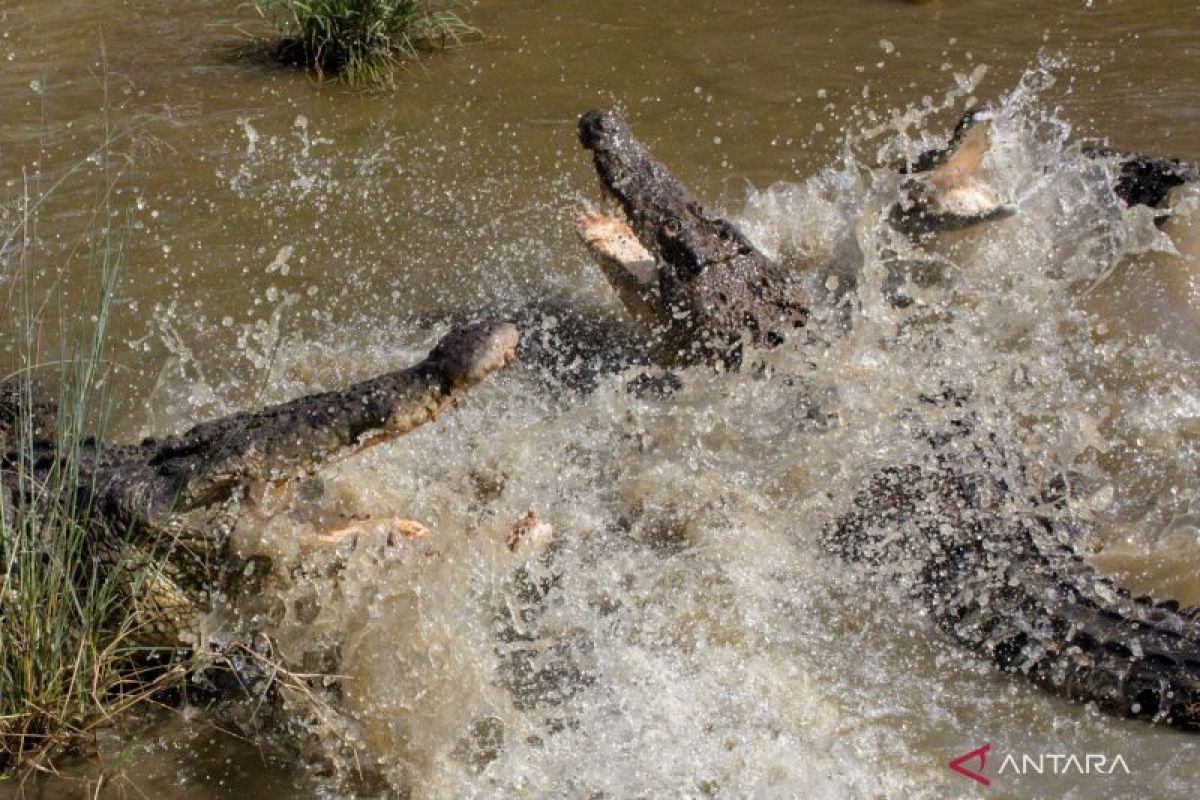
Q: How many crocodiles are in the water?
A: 4